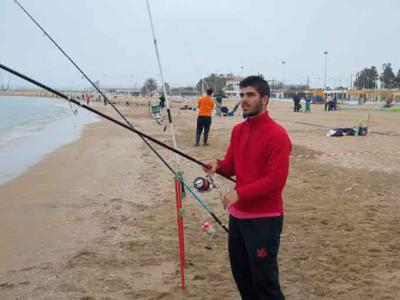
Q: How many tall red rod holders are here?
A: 1